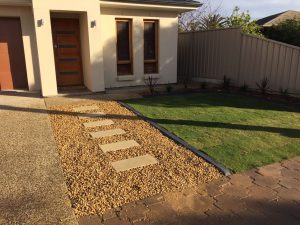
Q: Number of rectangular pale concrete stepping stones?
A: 6